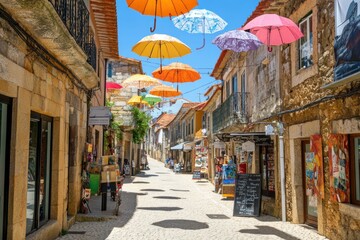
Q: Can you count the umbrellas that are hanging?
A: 11